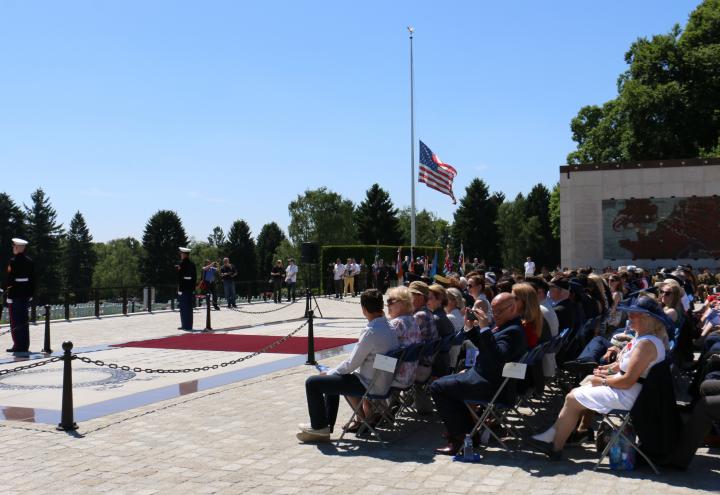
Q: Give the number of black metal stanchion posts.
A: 5